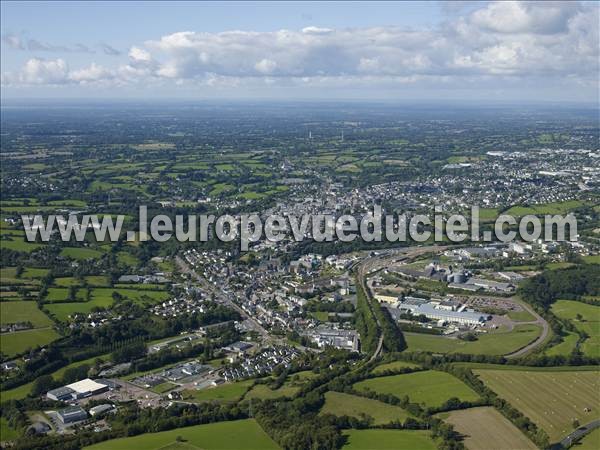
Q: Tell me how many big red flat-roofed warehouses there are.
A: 0